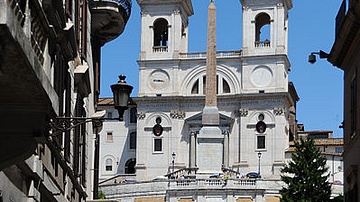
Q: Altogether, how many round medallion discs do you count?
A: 2